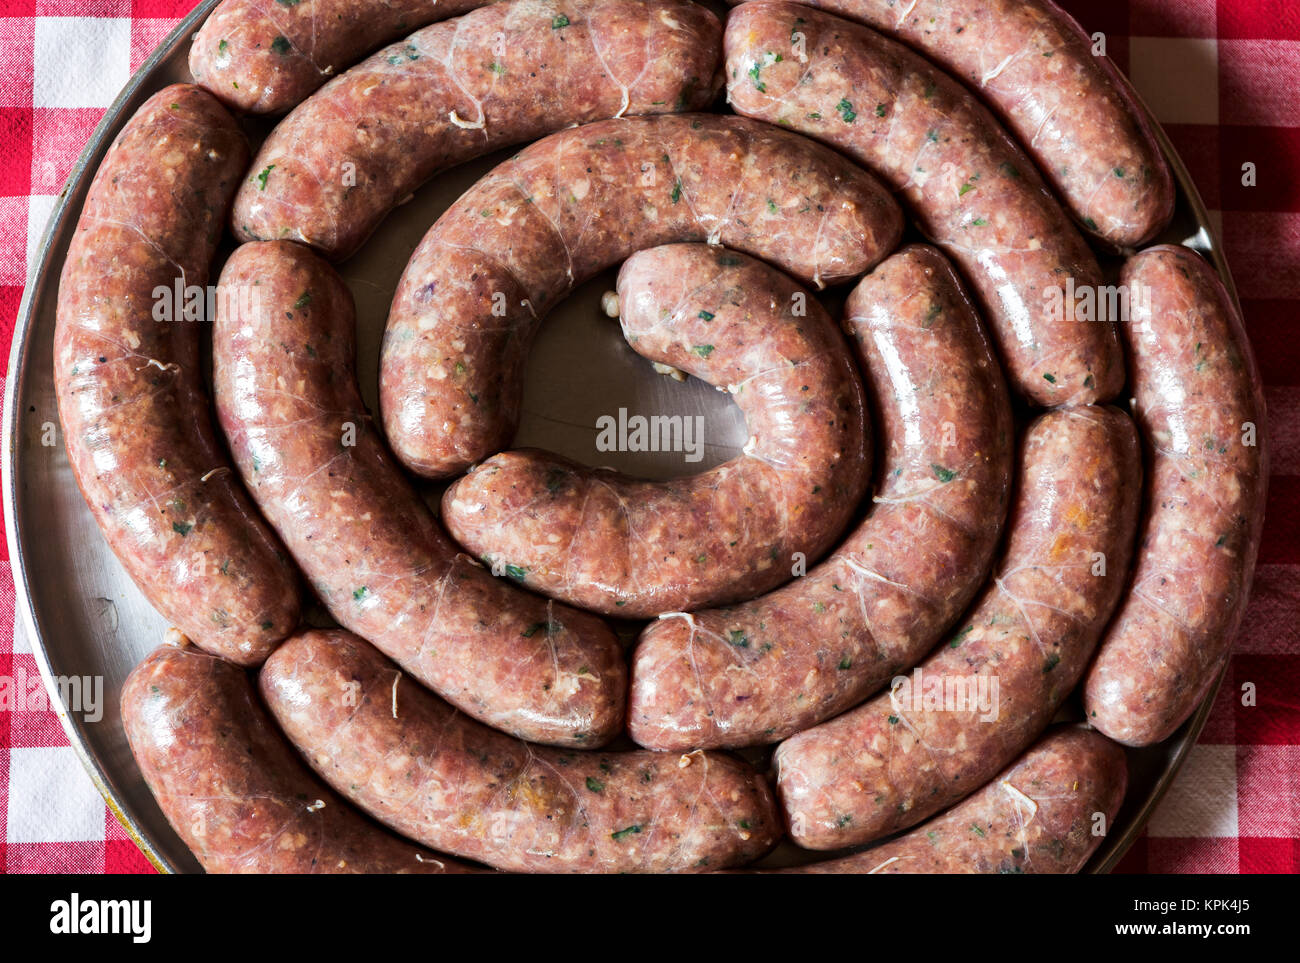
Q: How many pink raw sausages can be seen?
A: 14